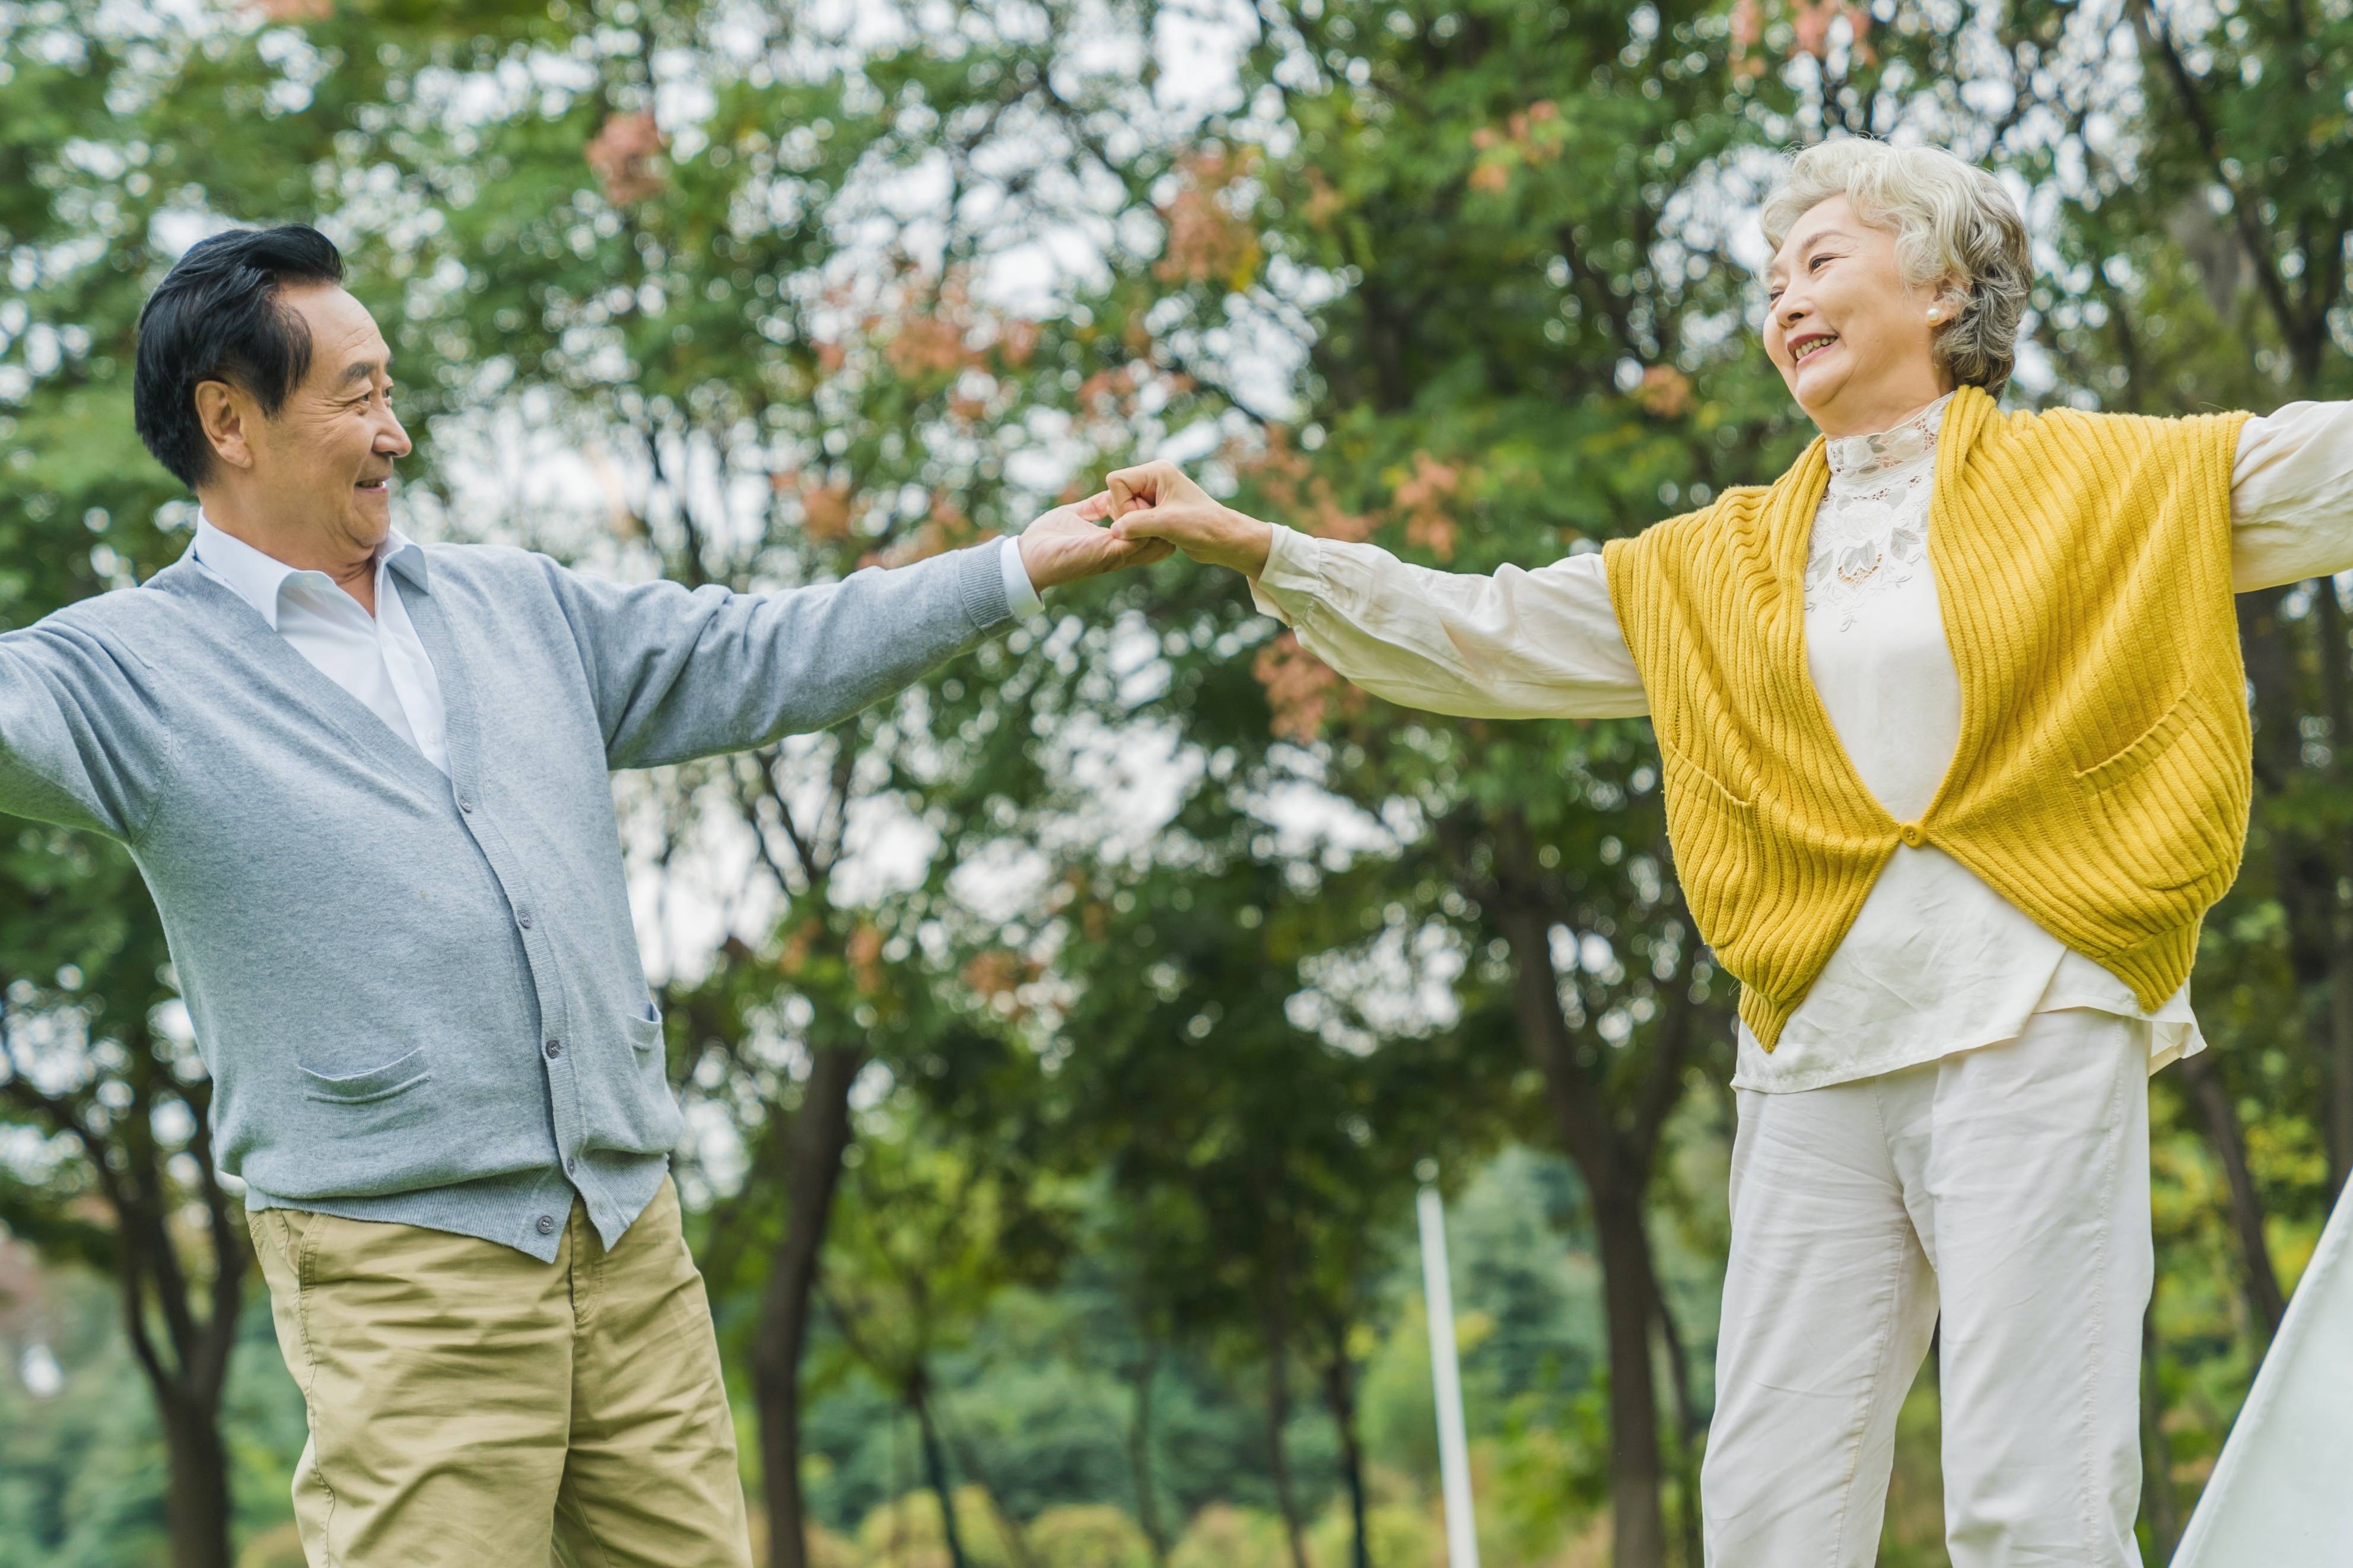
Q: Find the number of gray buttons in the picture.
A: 5